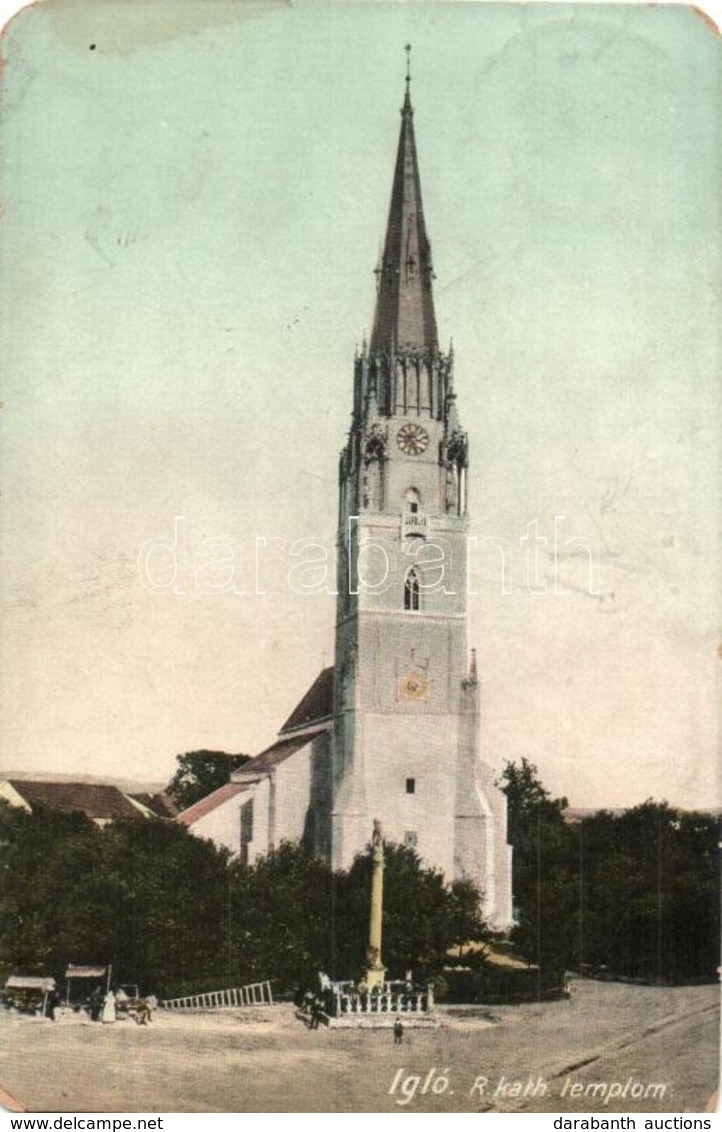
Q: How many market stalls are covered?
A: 2